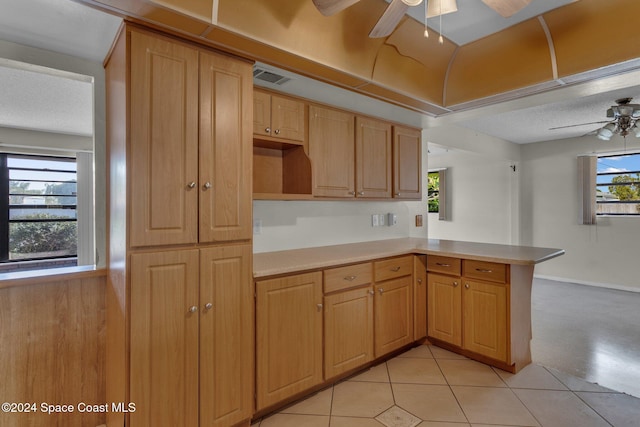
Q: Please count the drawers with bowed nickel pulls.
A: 4